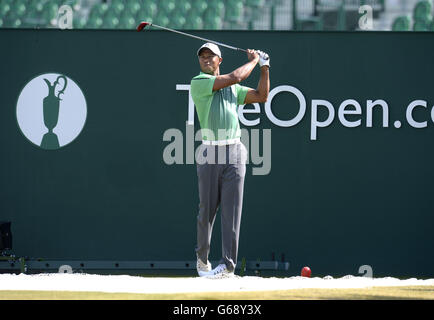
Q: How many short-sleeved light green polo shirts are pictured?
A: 1